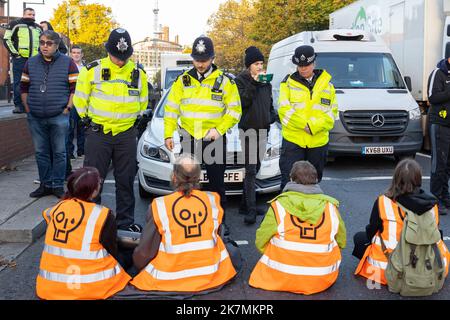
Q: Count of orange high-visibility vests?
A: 4